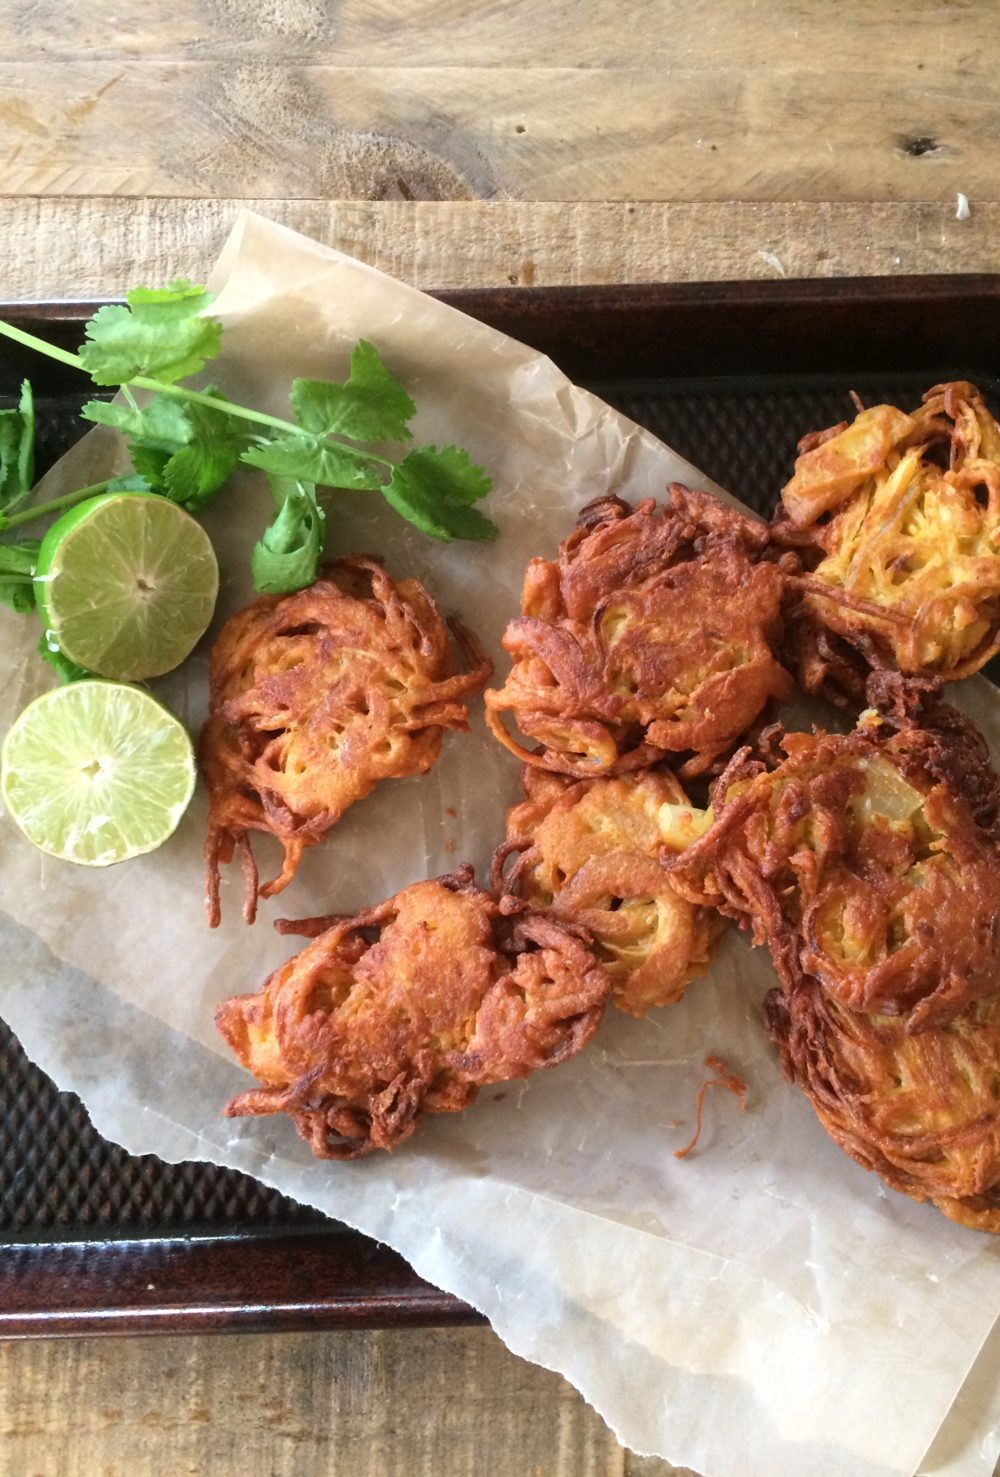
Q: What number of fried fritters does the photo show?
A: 7